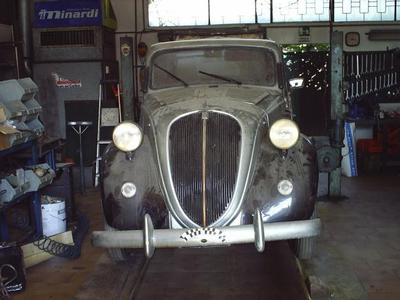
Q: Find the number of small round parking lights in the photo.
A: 2